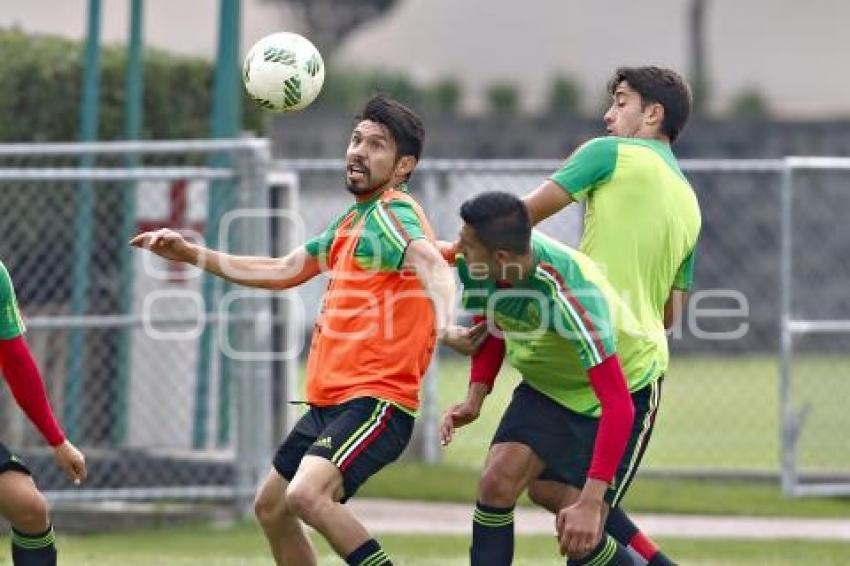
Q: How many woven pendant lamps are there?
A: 0